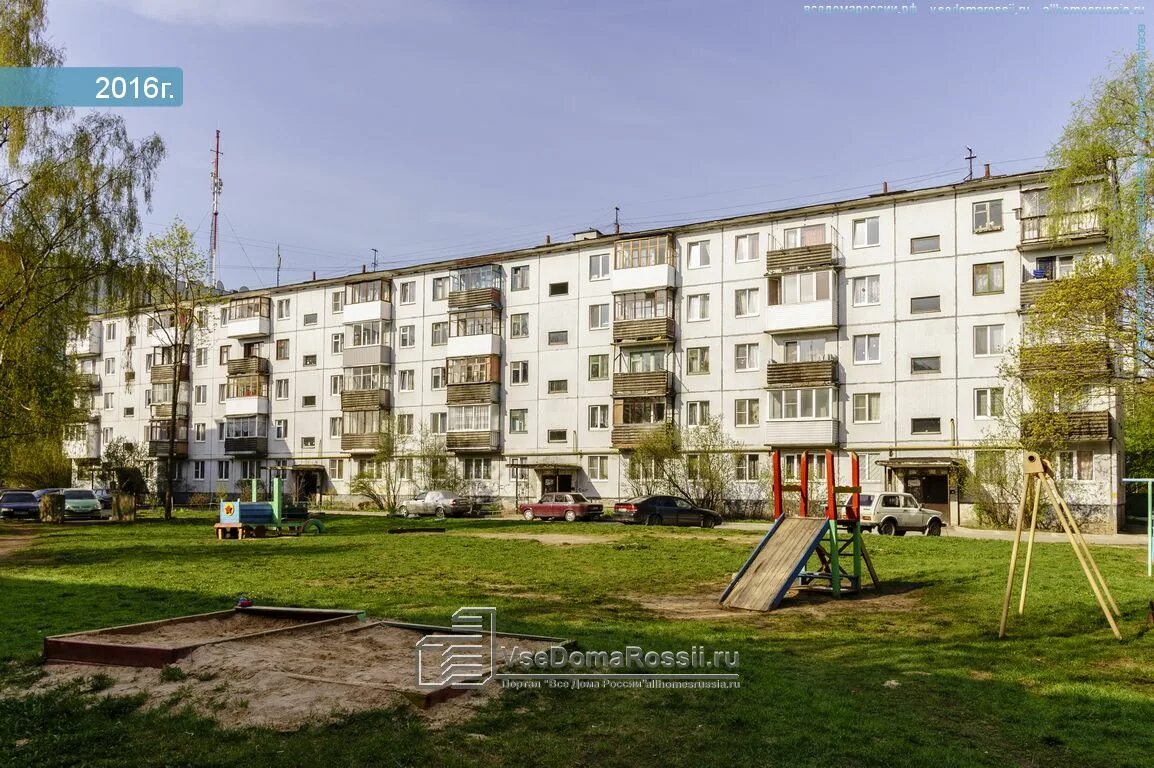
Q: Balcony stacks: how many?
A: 8